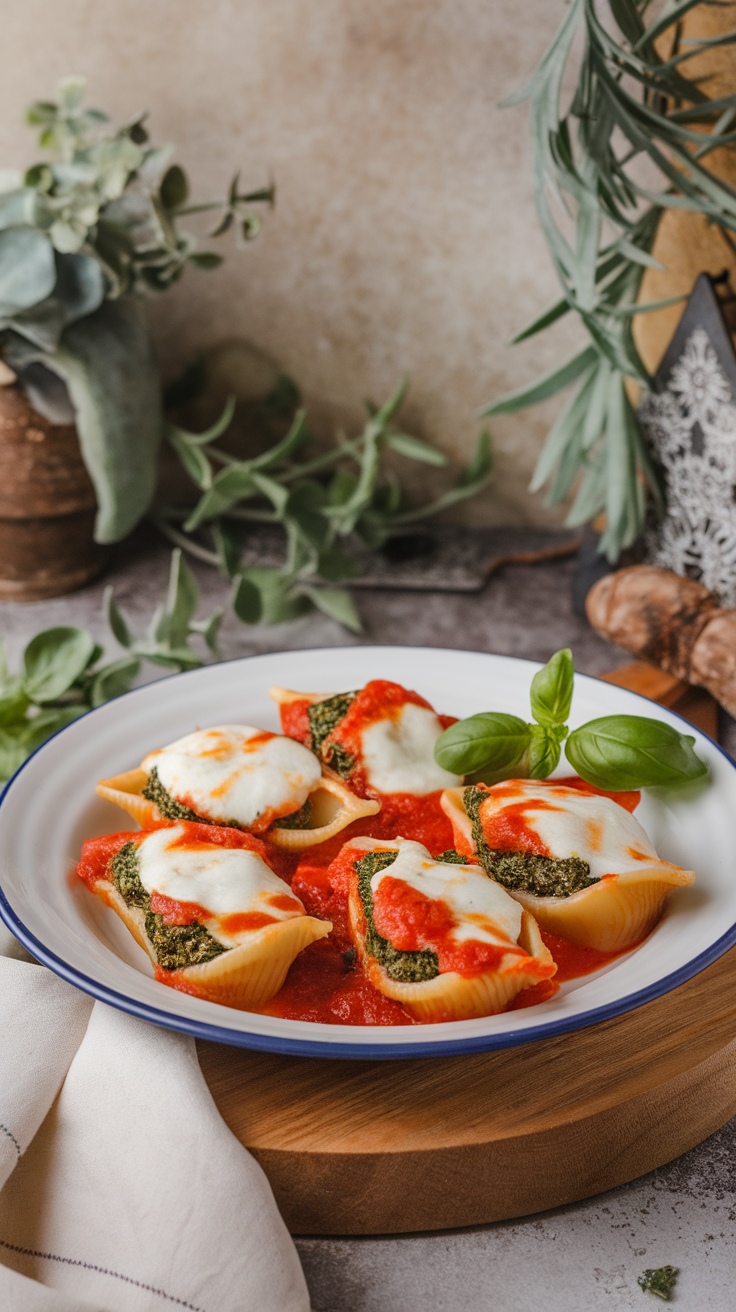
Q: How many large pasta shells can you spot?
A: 5